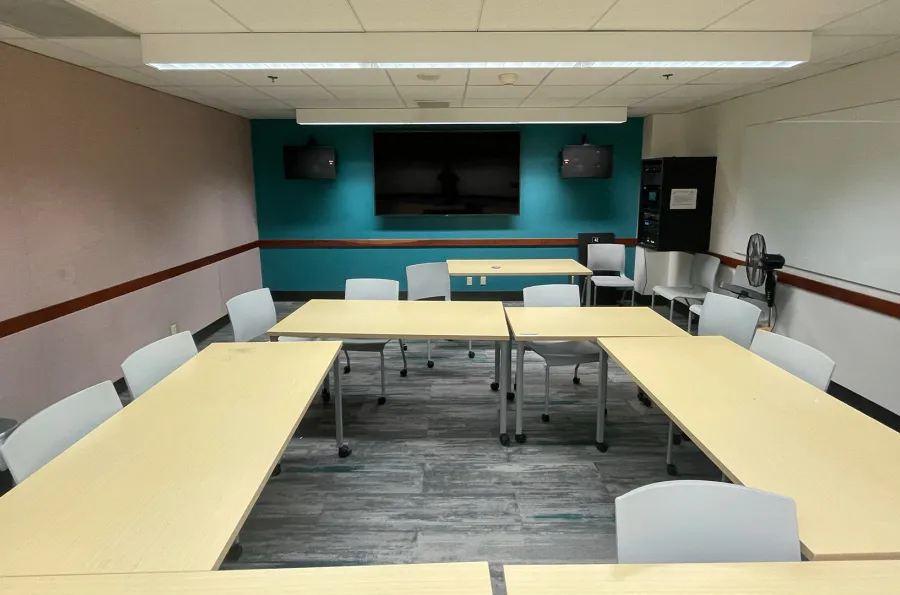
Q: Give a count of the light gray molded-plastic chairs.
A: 12